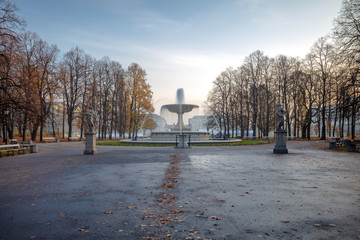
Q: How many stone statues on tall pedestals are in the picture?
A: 2